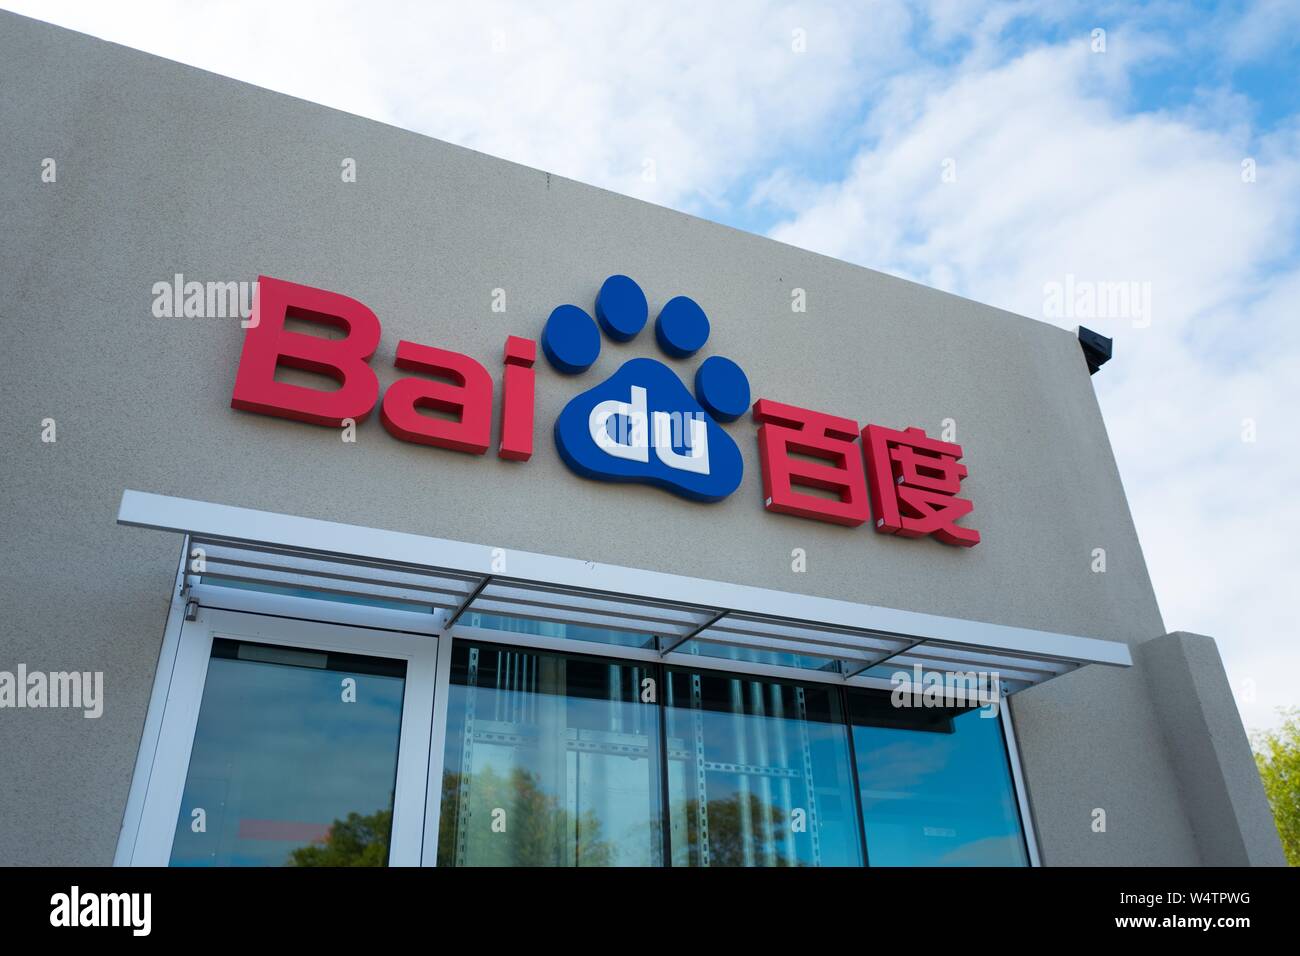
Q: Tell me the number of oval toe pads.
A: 4